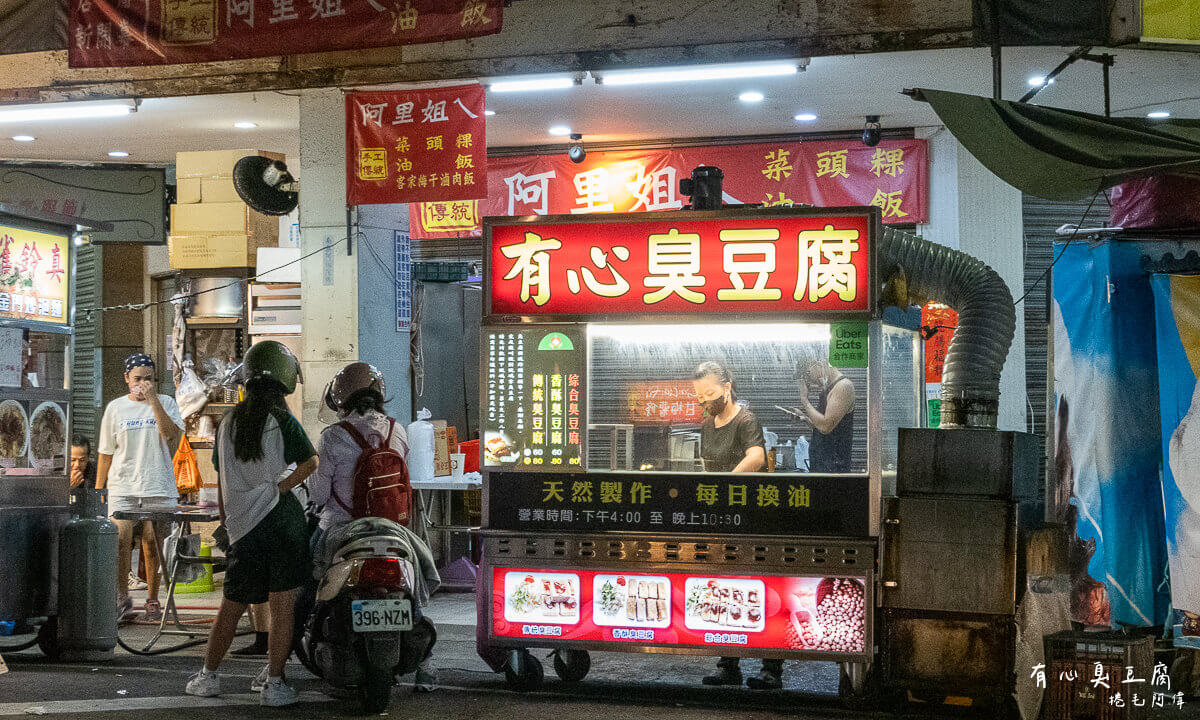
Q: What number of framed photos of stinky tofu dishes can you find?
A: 3